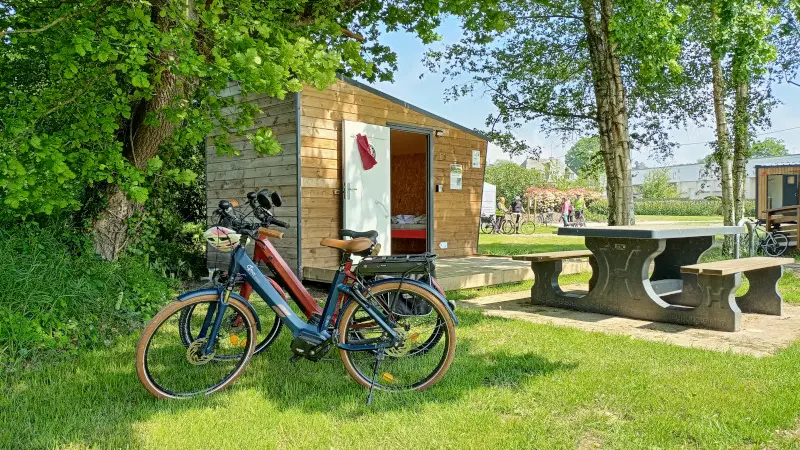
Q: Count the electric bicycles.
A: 2